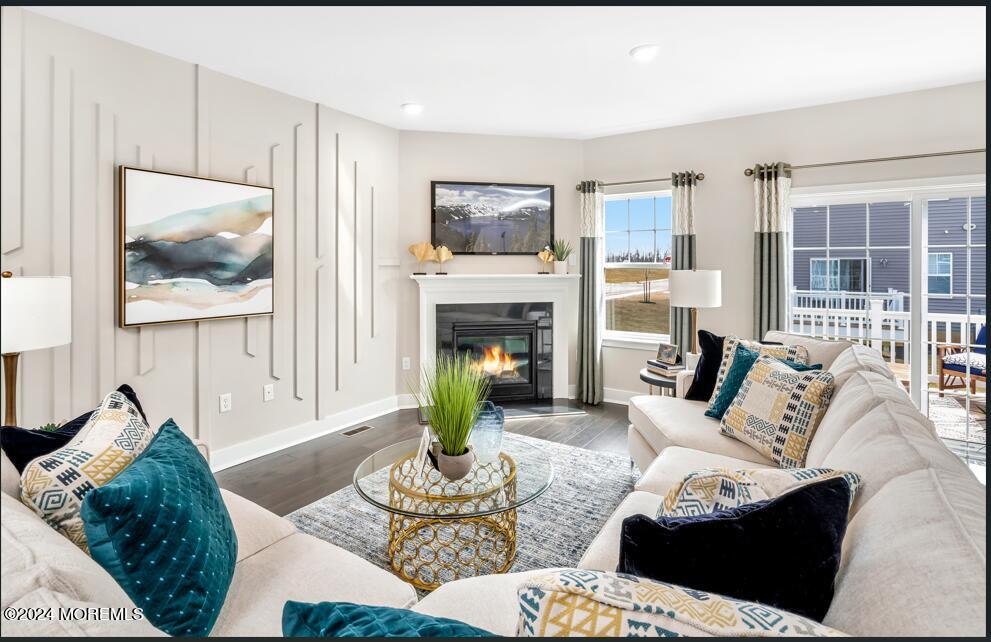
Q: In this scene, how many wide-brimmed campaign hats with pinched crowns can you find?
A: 0